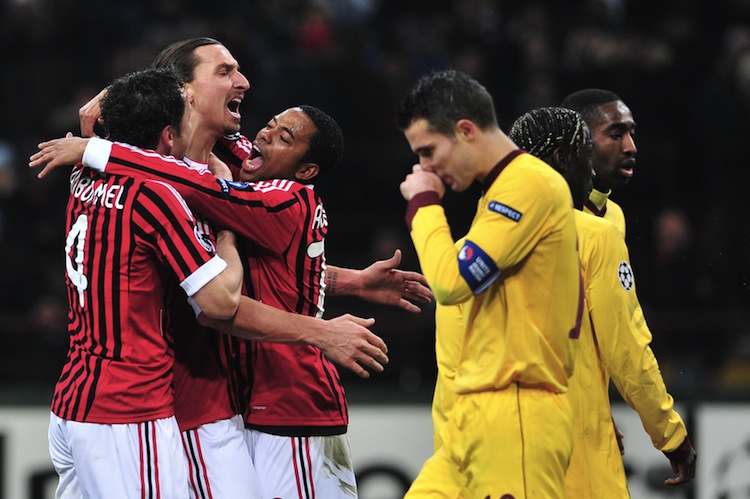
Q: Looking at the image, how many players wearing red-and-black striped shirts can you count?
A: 3